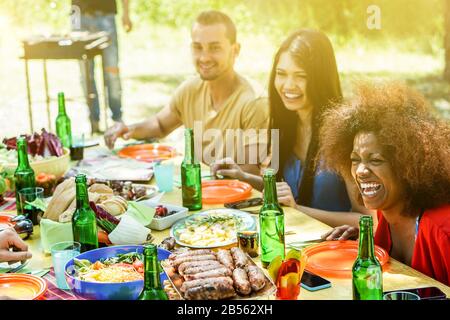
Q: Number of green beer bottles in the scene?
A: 7